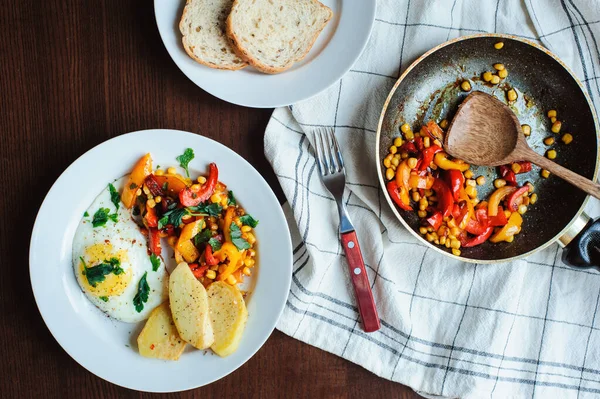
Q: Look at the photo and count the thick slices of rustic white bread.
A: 2